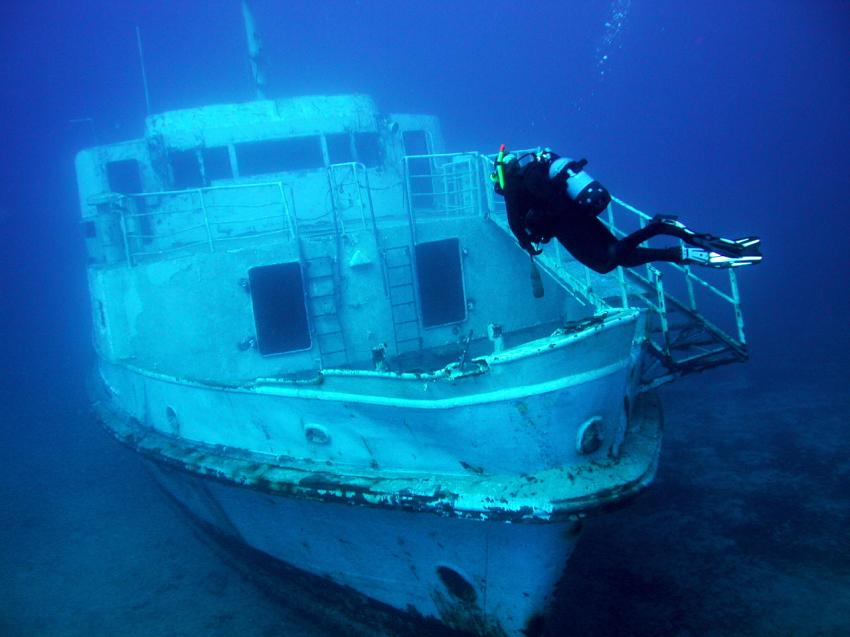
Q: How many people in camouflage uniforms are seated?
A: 0